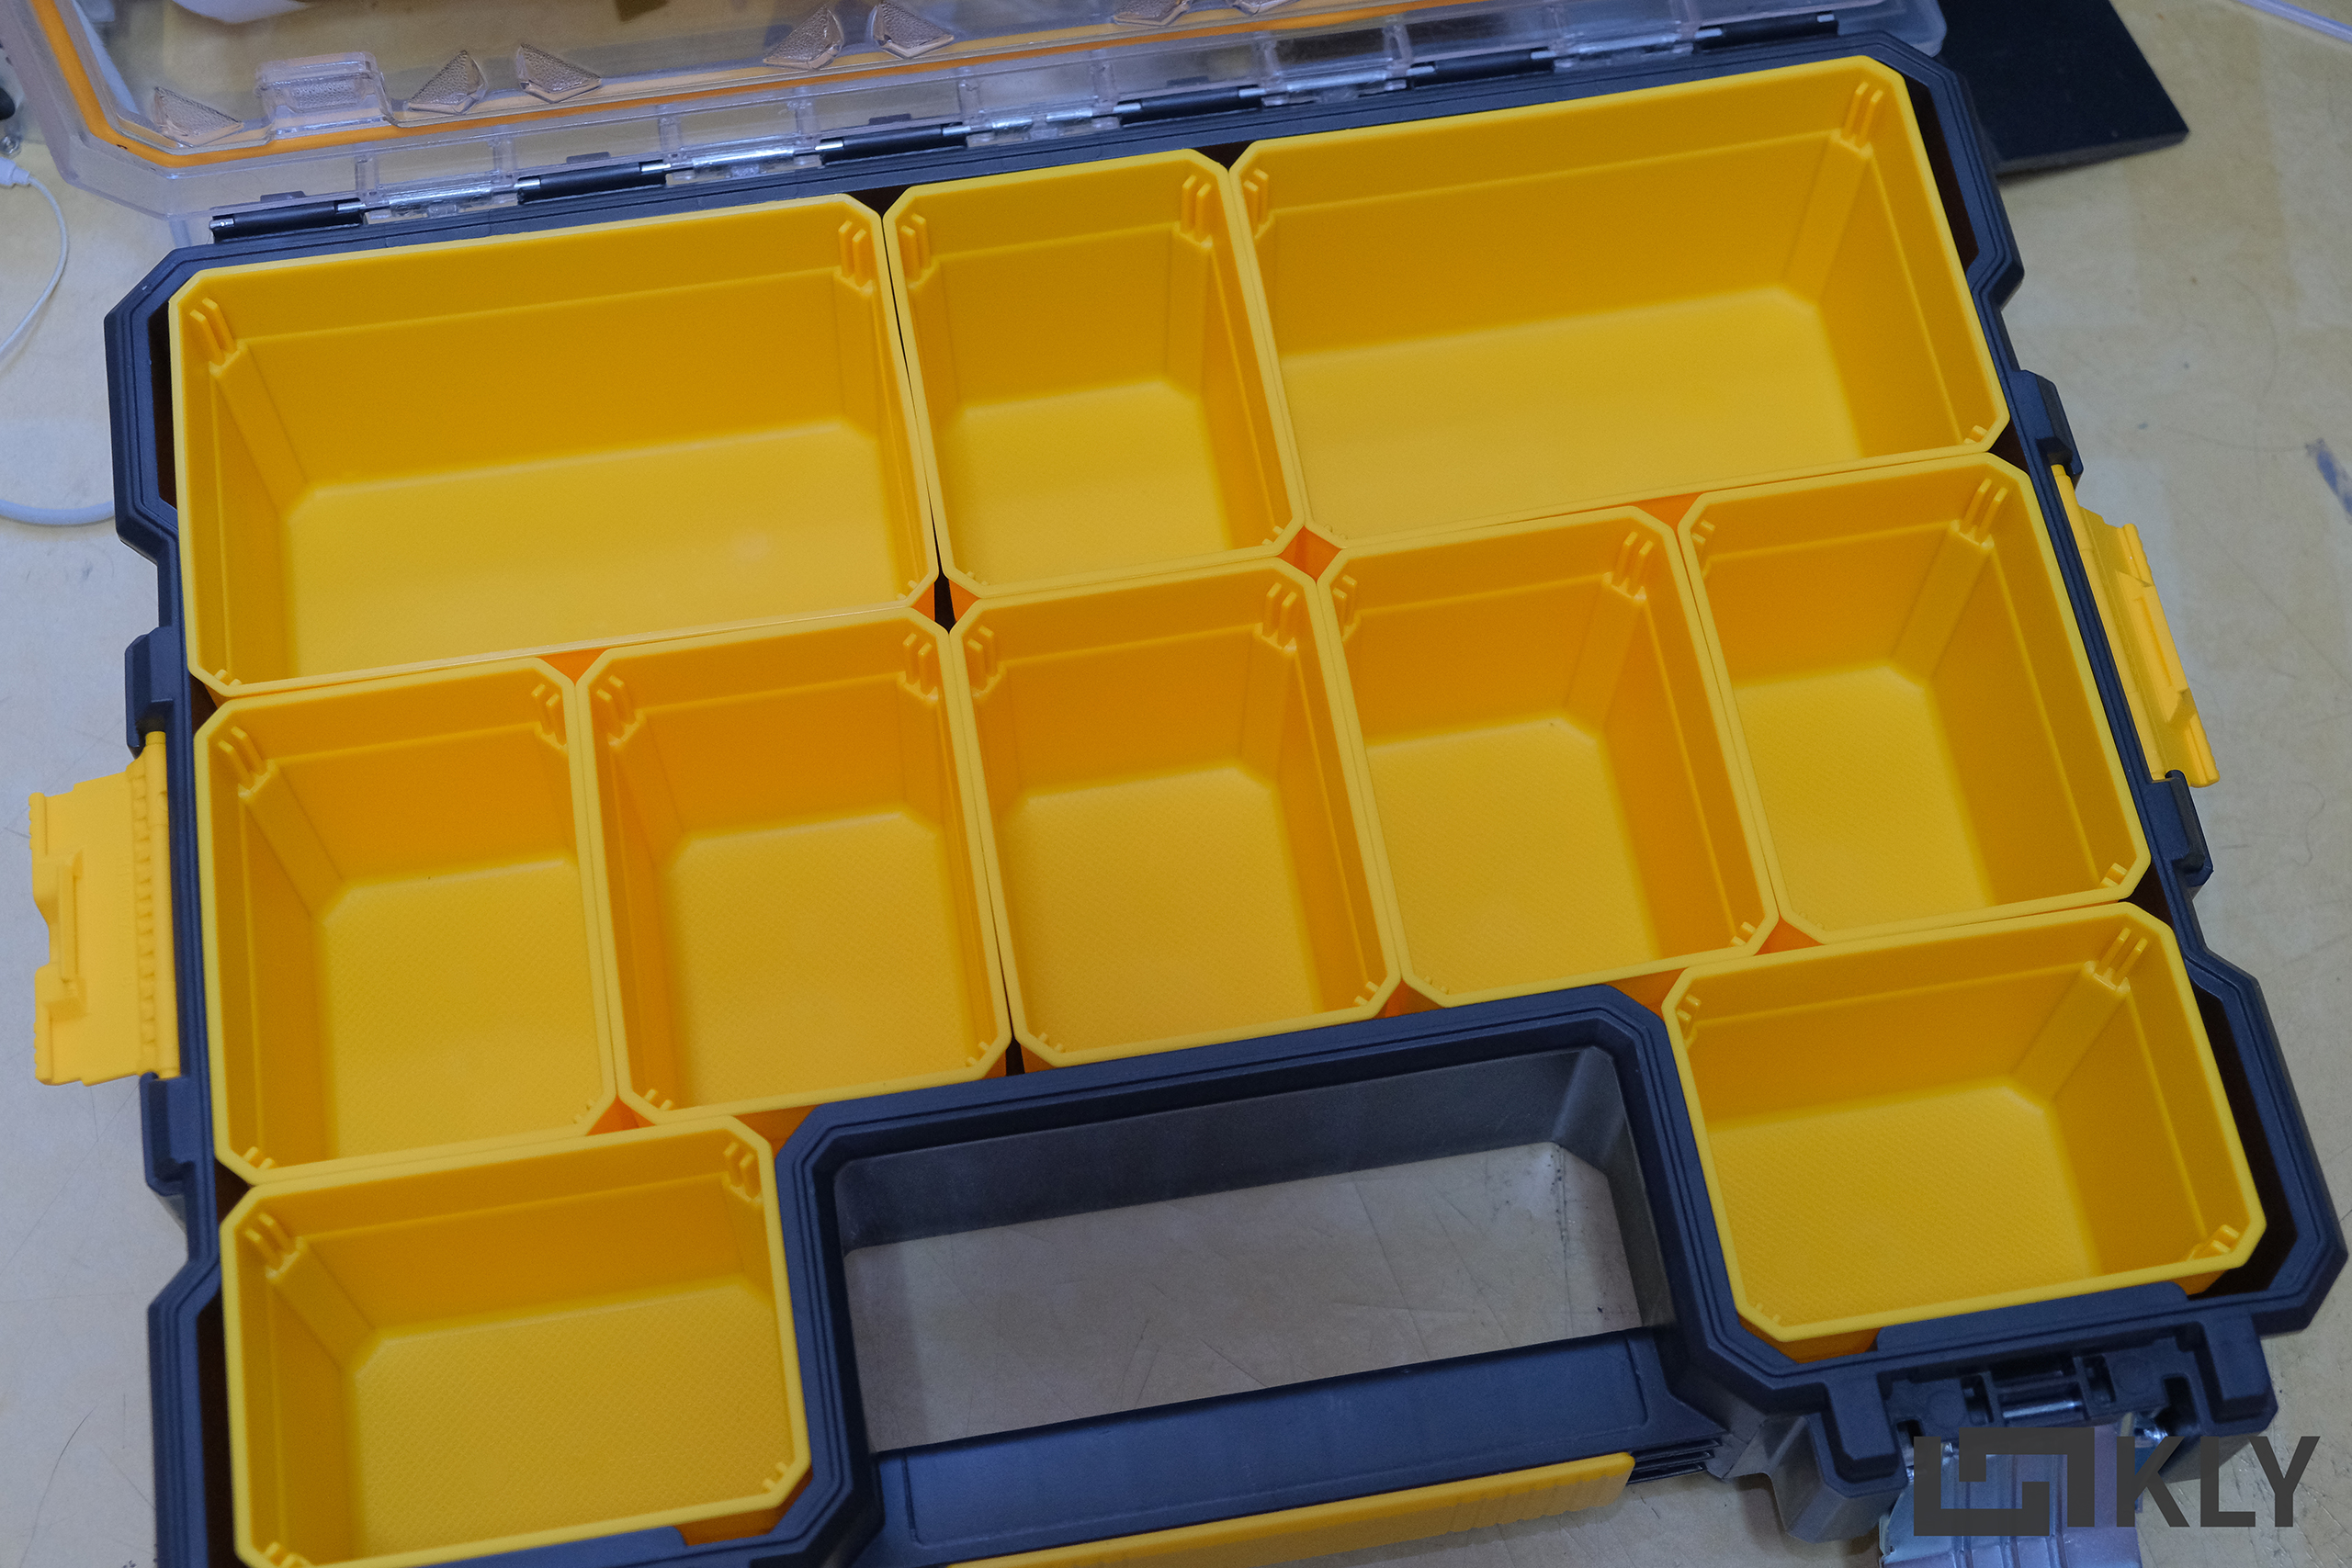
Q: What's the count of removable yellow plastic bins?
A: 10